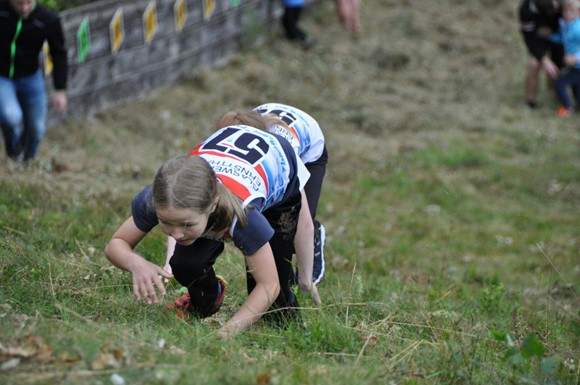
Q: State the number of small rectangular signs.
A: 7